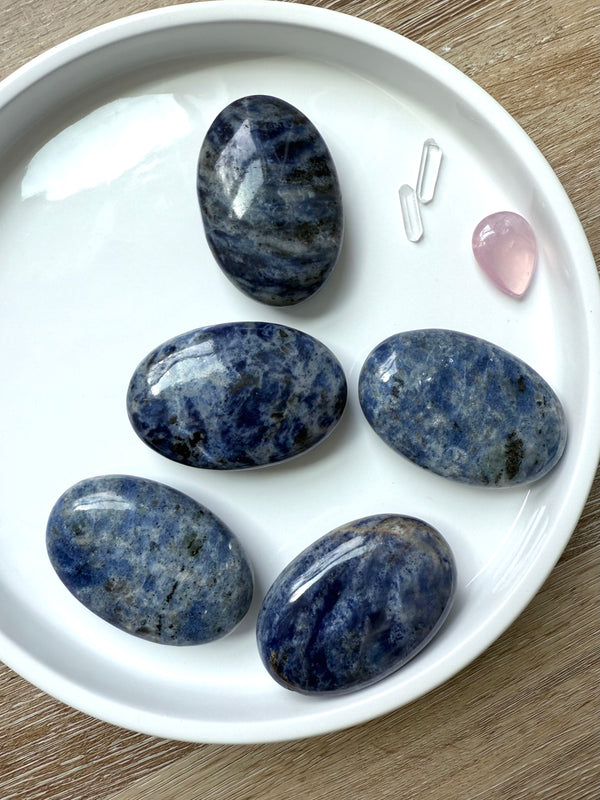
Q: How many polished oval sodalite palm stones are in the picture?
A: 5